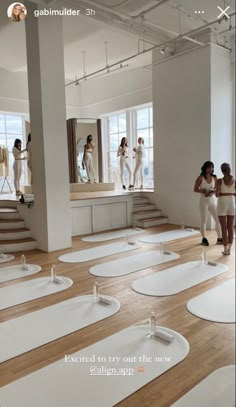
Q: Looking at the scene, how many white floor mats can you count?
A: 12